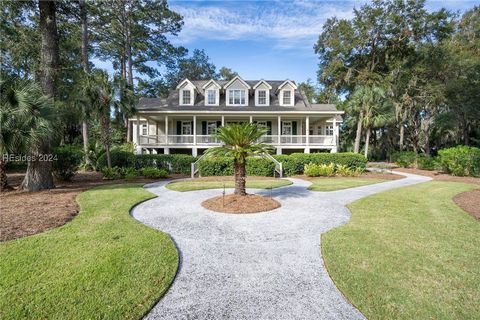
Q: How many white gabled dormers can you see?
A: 5